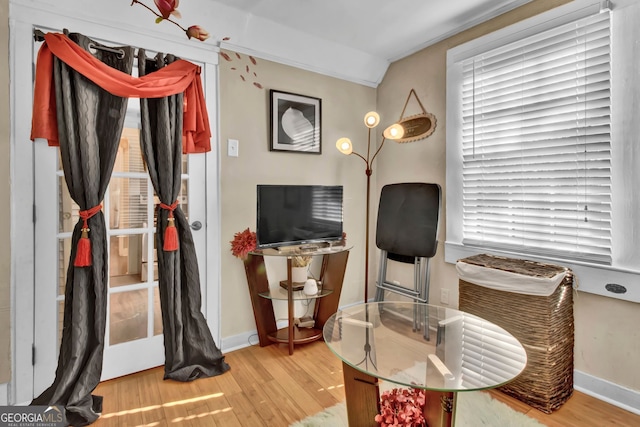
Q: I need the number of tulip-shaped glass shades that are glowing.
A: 3